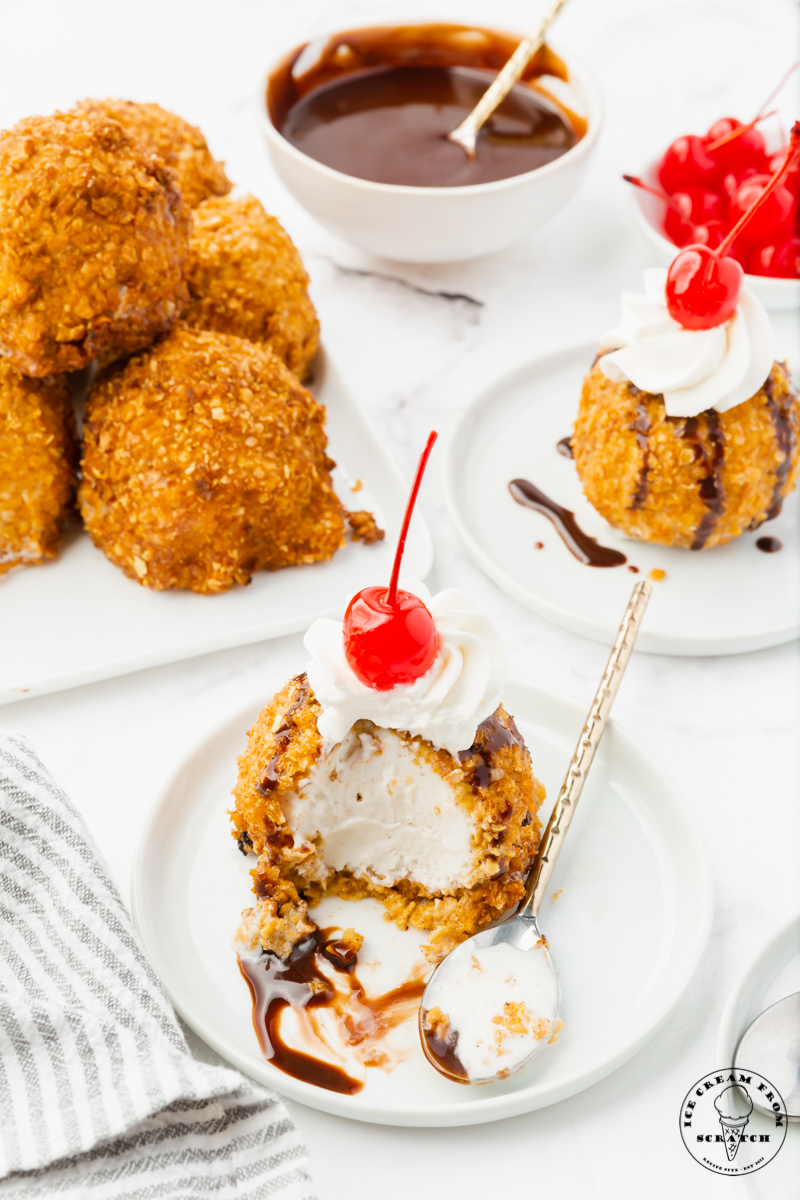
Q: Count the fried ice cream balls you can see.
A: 7